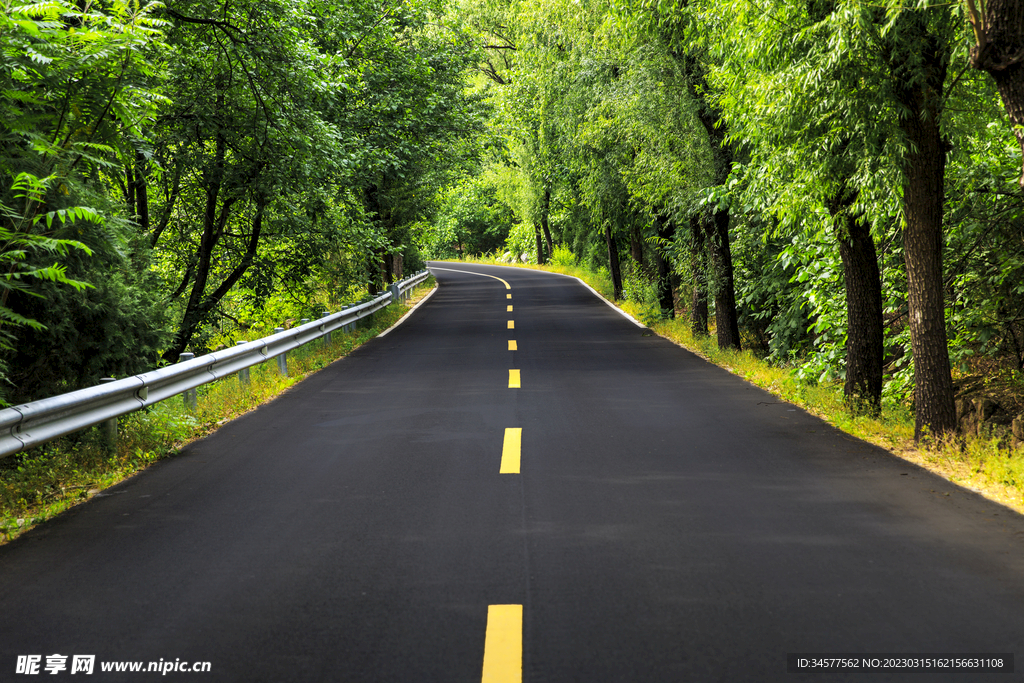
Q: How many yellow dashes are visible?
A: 7